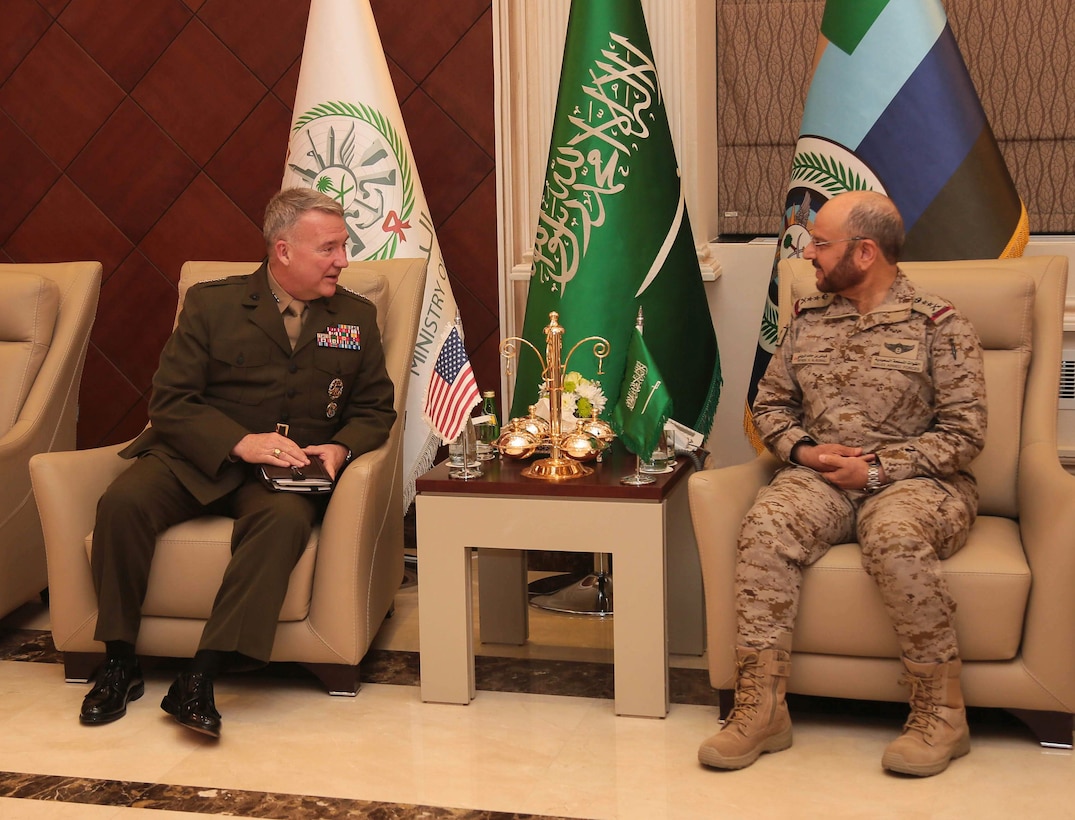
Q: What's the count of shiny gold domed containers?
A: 4